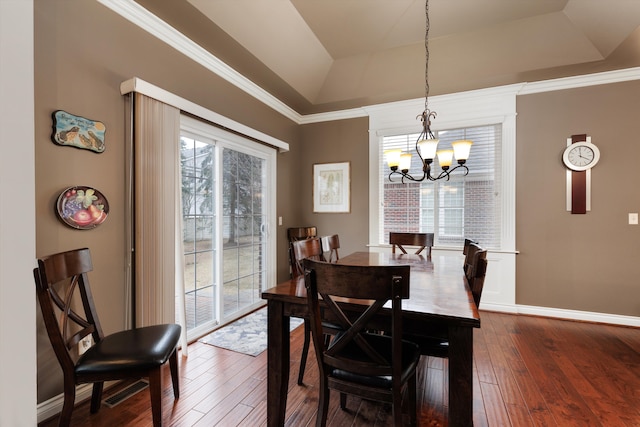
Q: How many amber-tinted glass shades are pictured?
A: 5